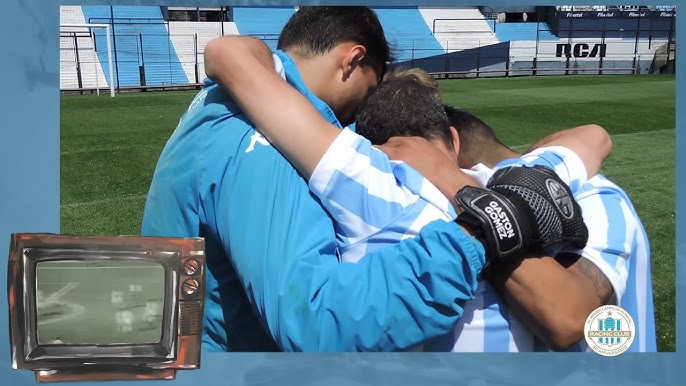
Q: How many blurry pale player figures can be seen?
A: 4